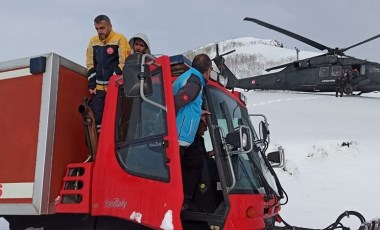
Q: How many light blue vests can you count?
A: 1